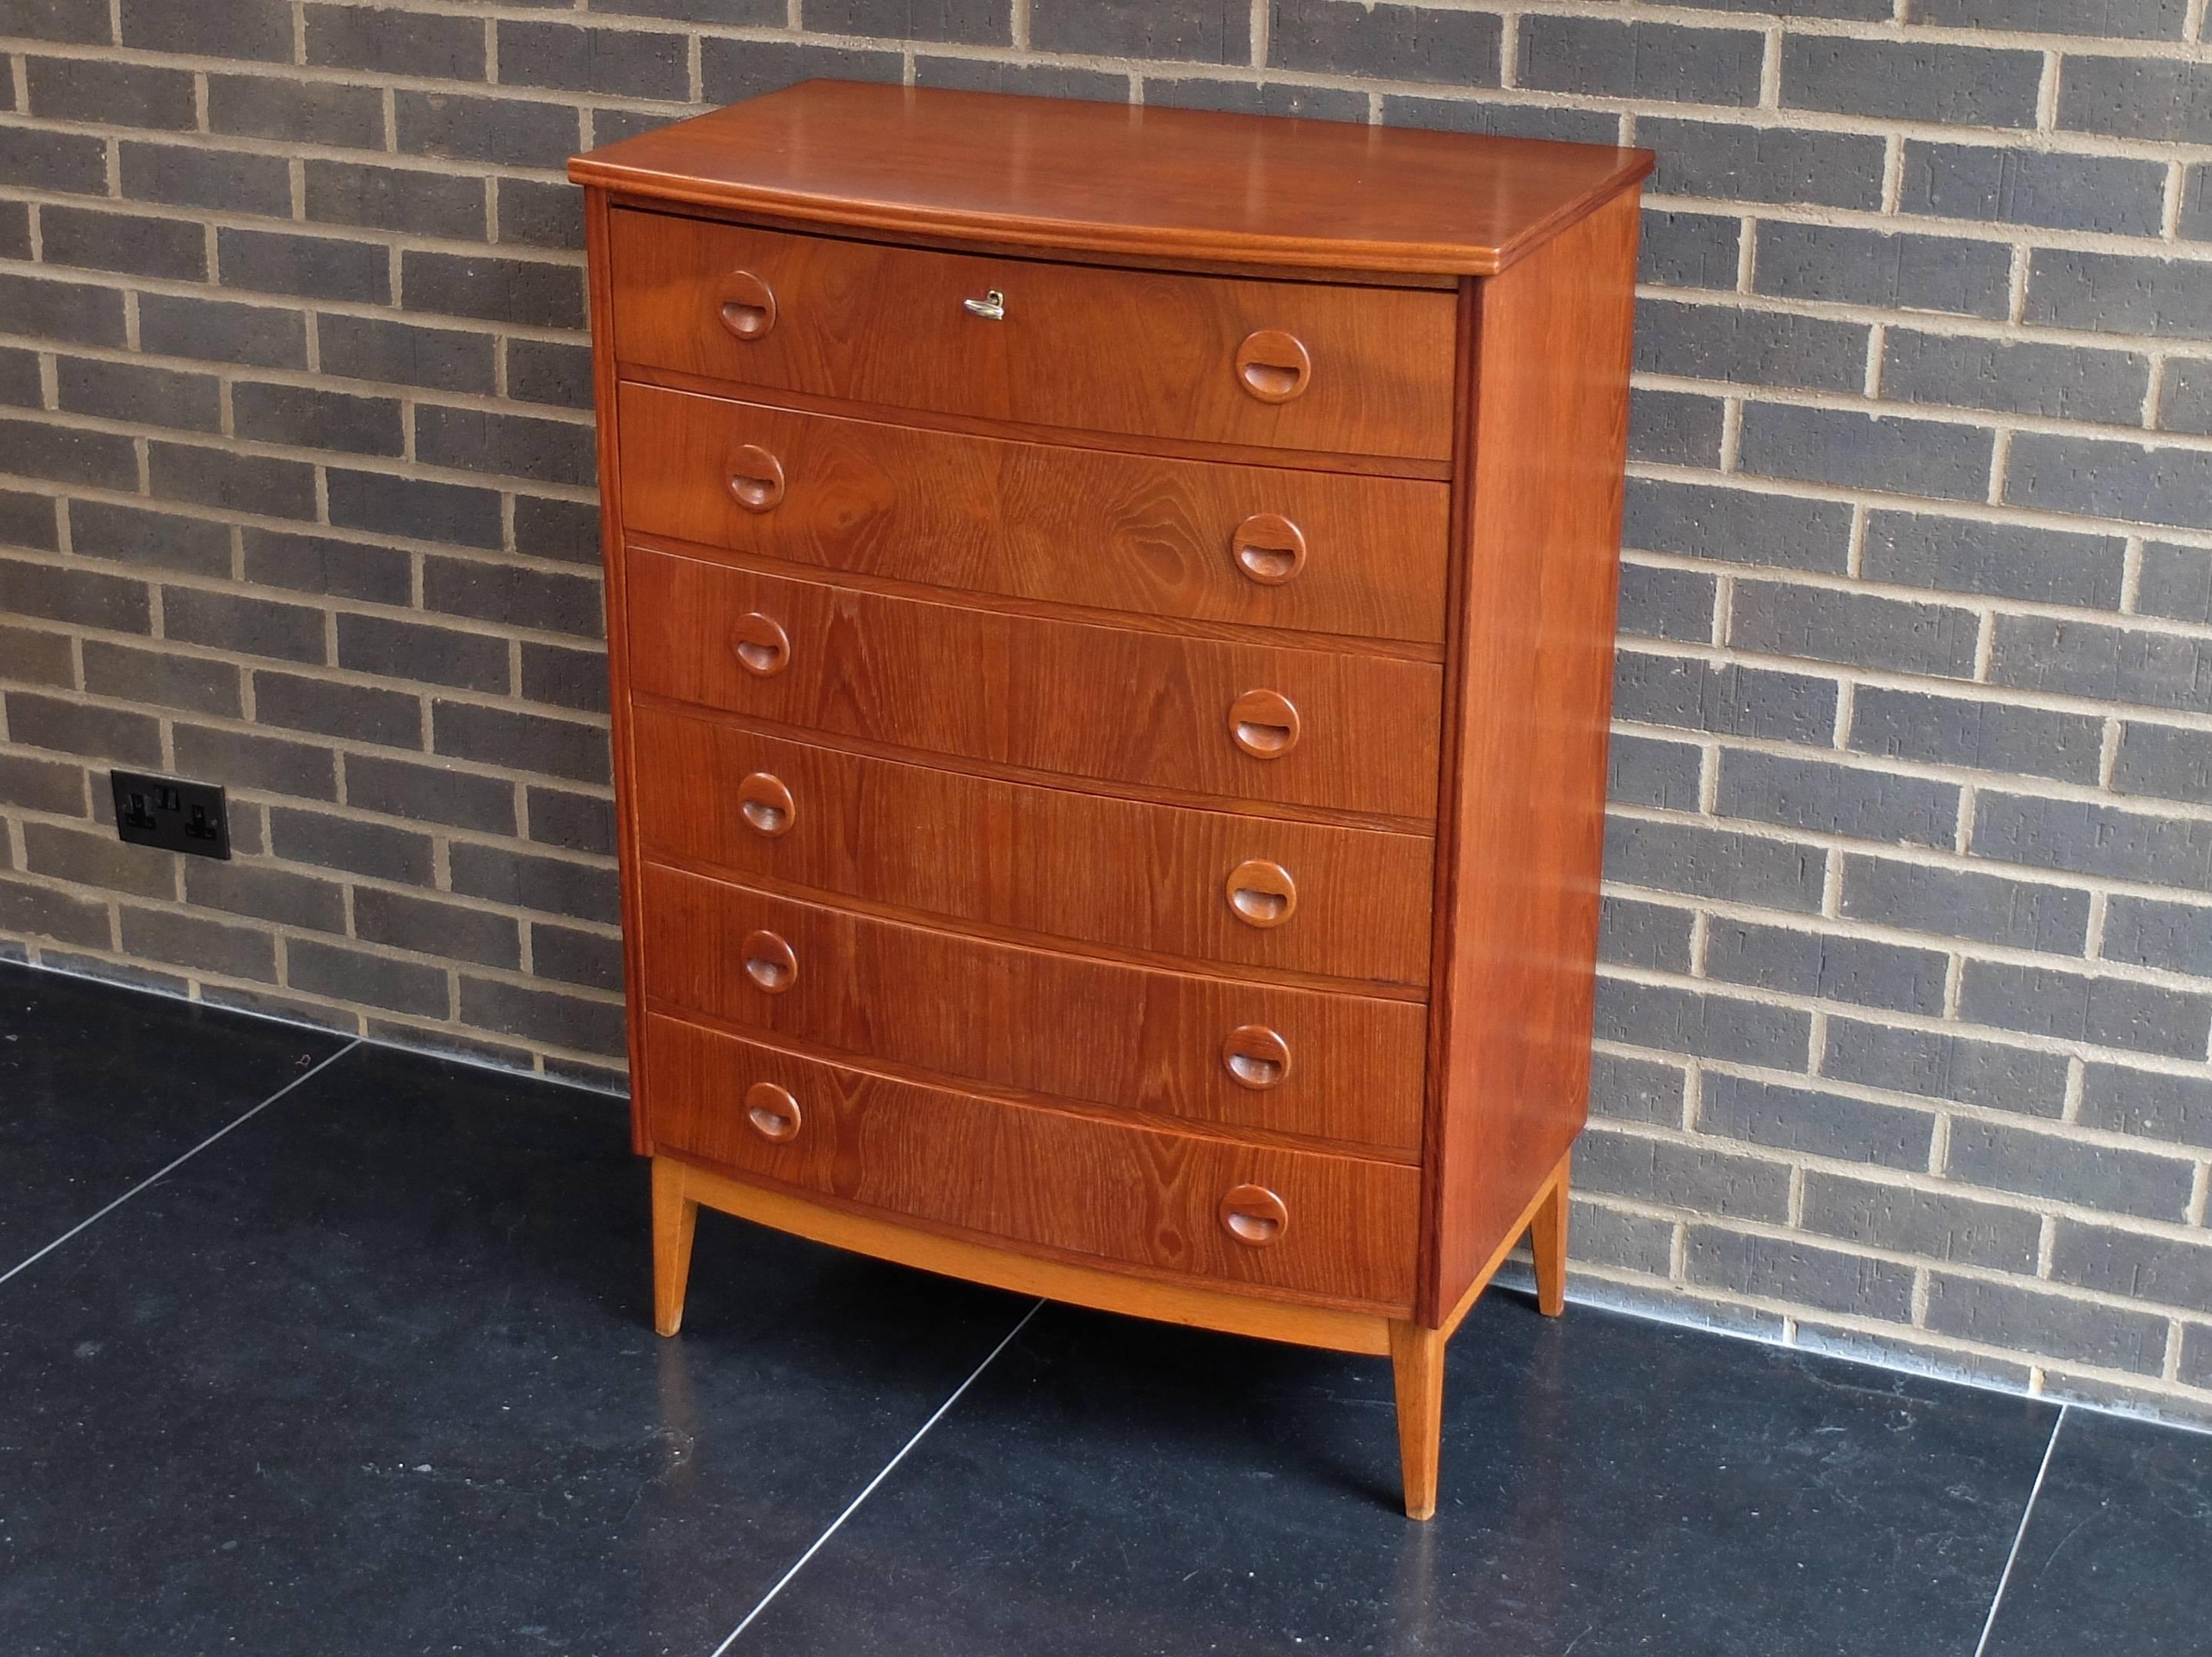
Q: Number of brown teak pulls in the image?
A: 12